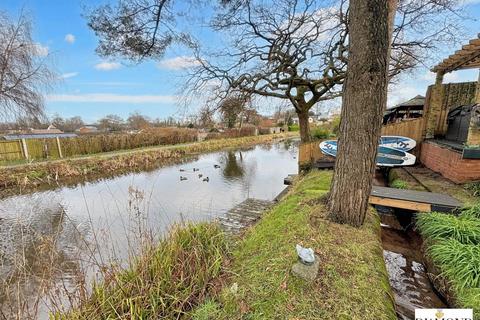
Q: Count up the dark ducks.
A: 6